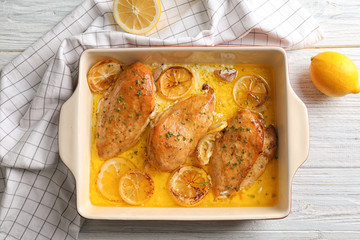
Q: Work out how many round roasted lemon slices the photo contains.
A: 6